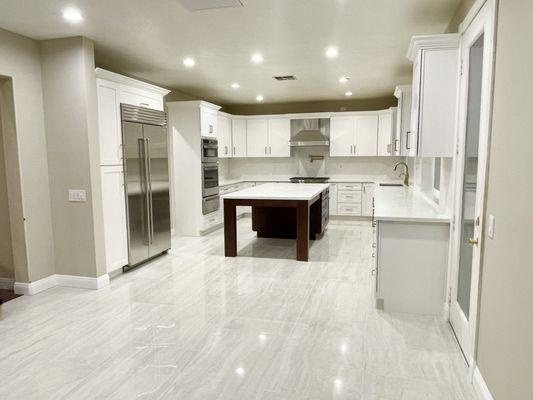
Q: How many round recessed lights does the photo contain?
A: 8